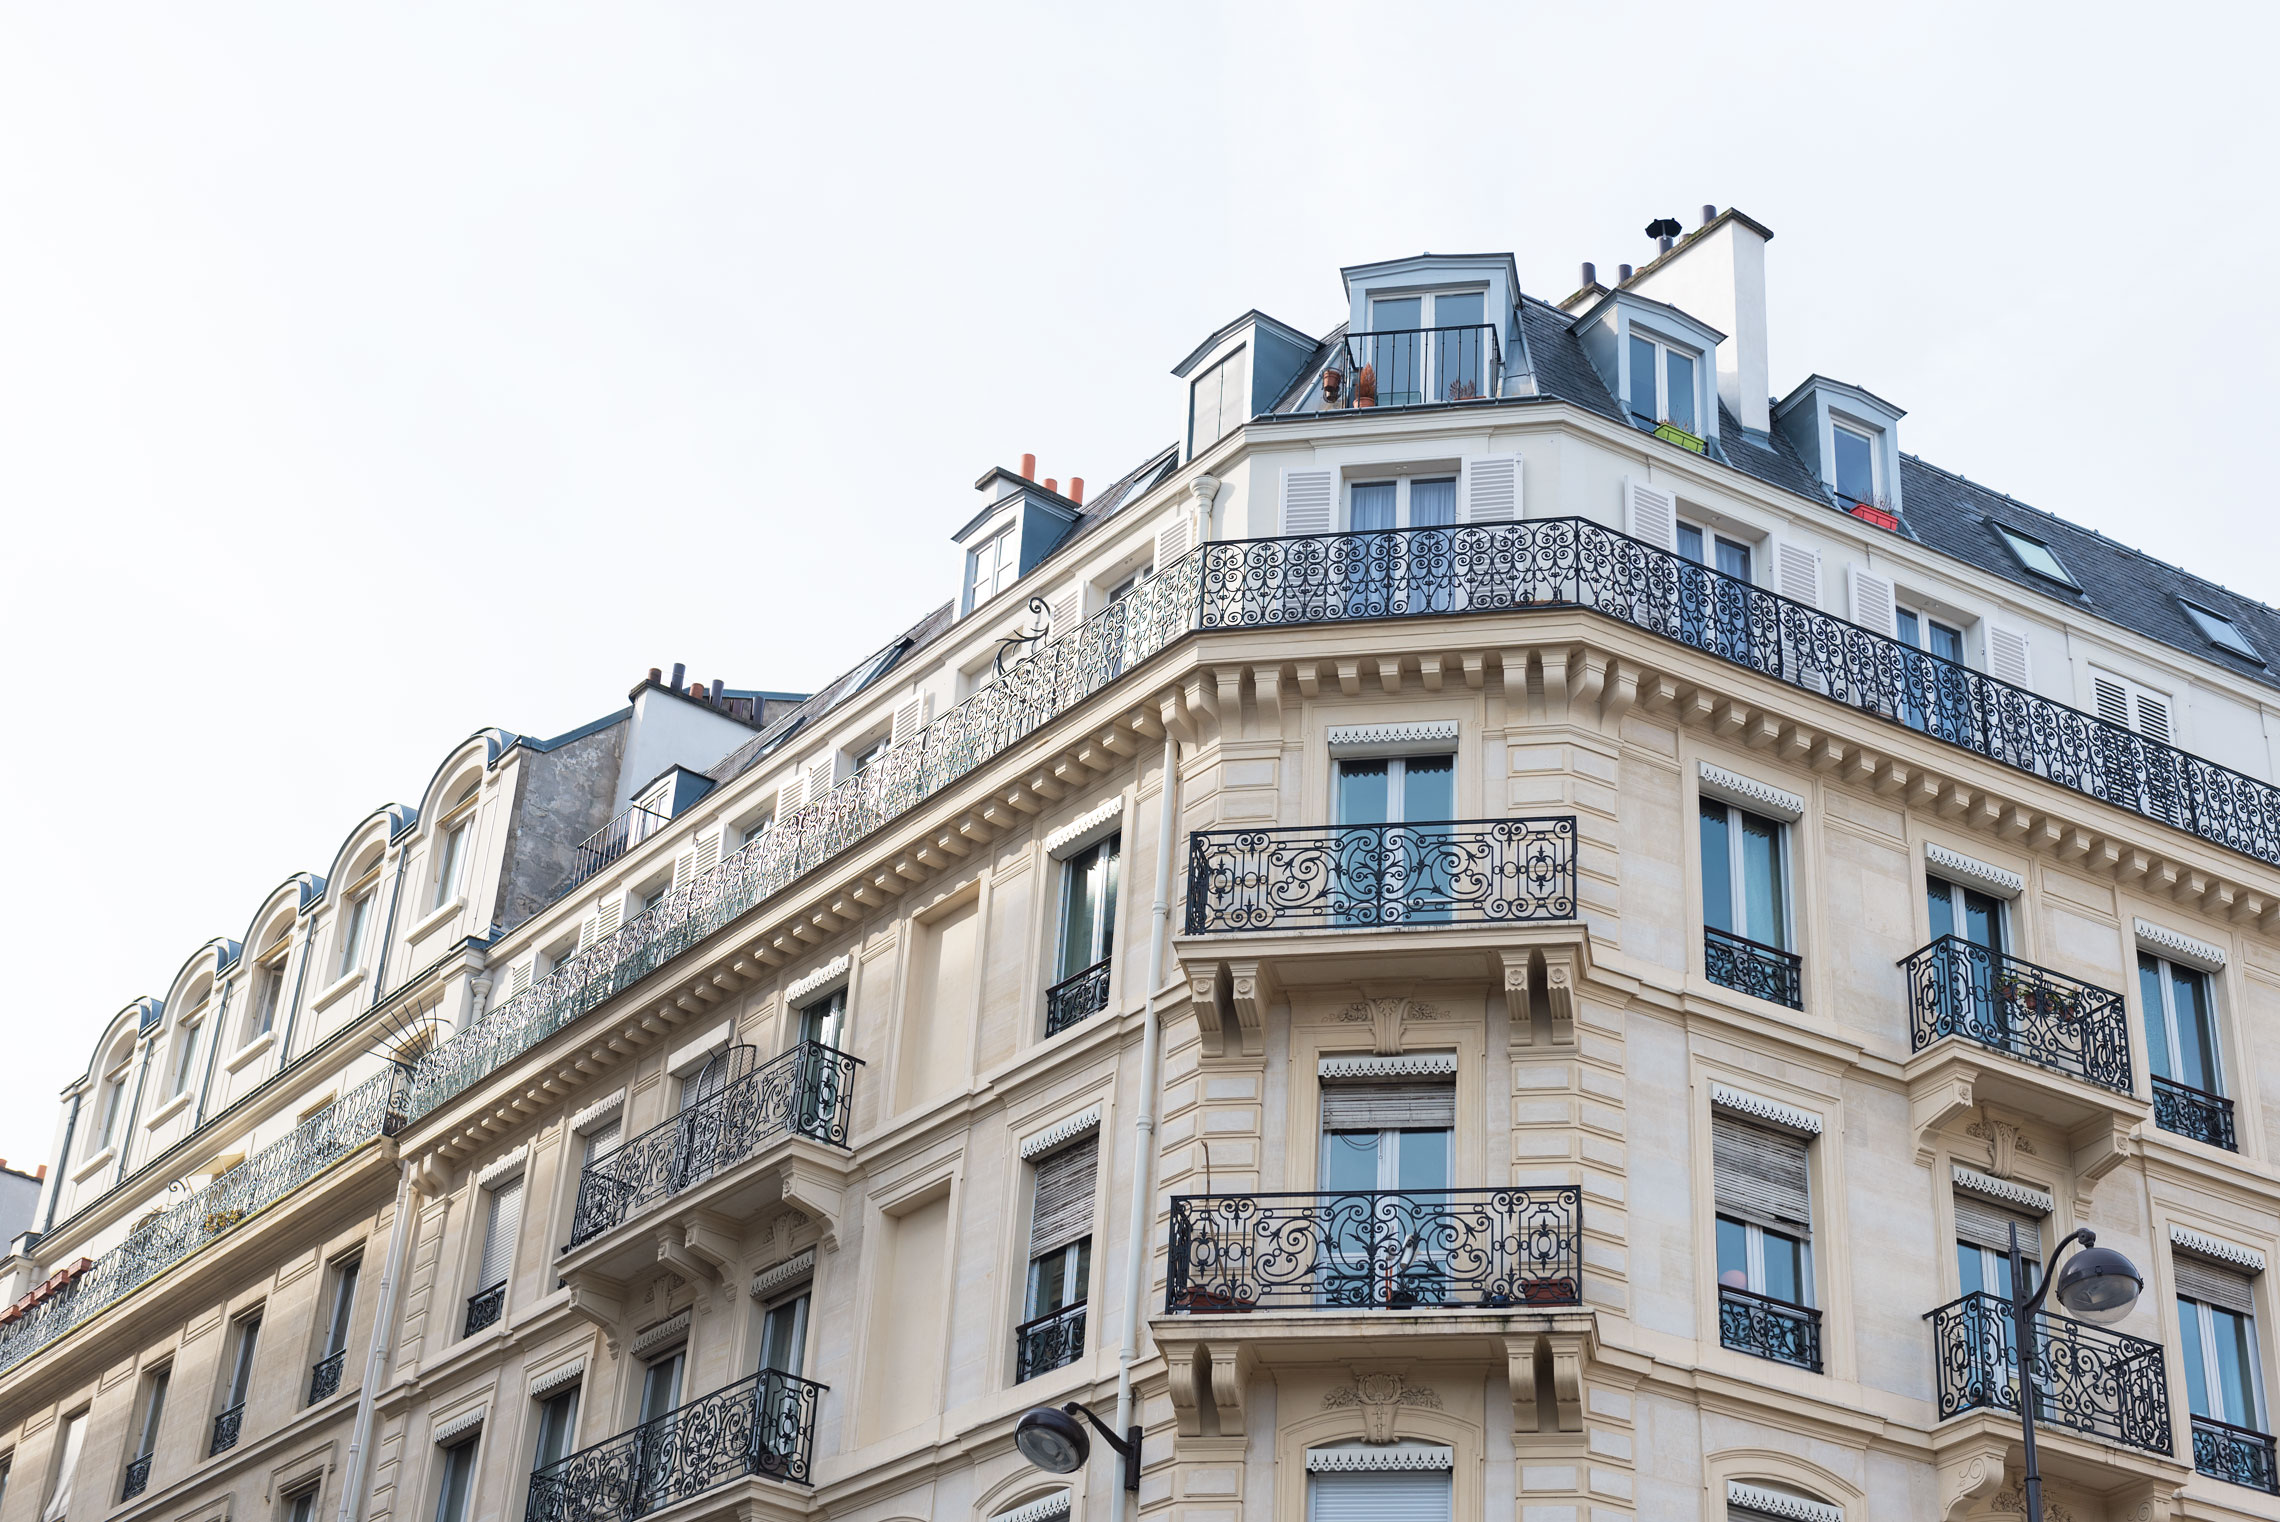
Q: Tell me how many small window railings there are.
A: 10